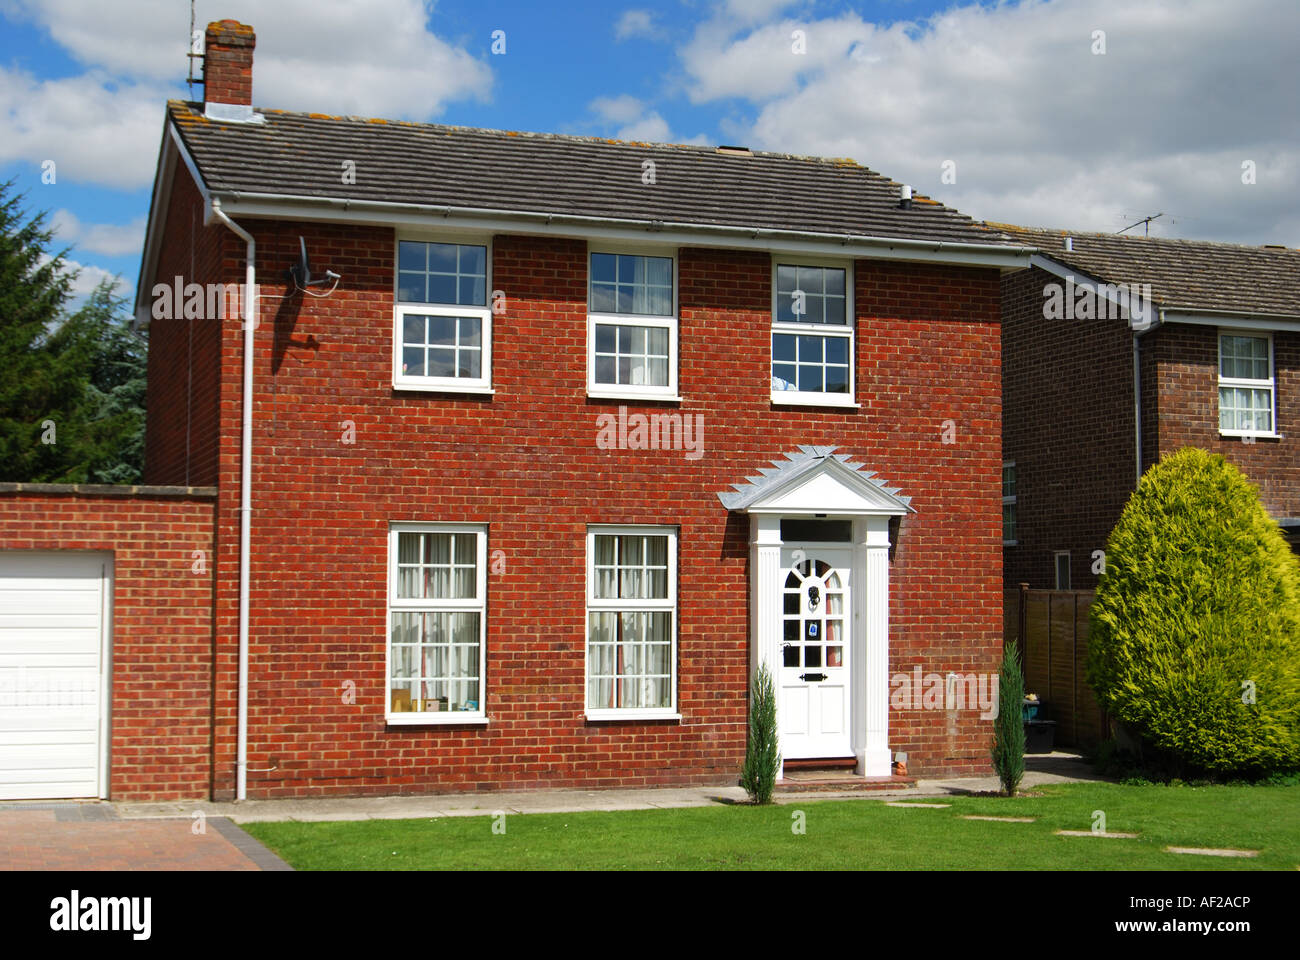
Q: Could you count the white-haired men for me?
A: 0